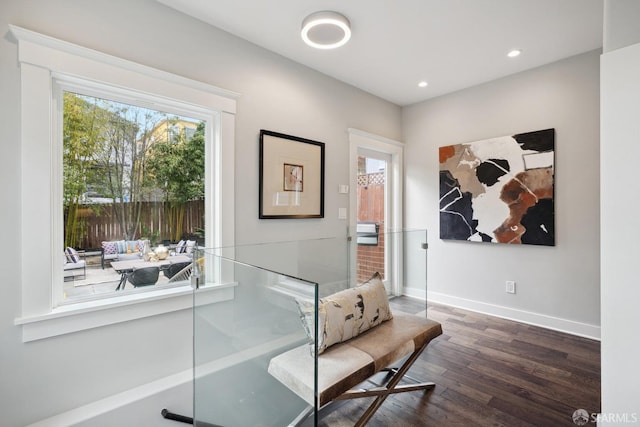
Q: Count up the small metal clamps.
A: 3